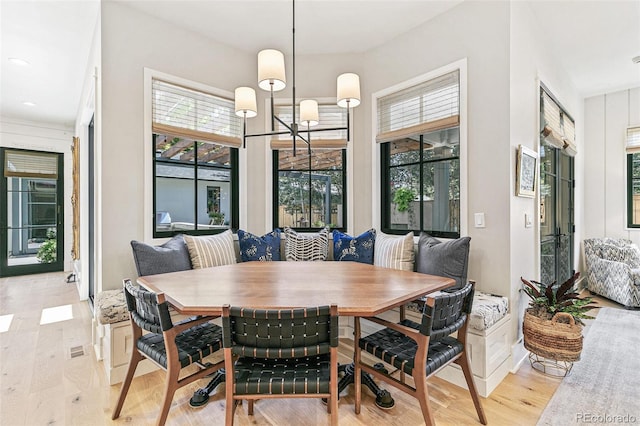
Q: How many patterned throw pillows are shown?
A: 5